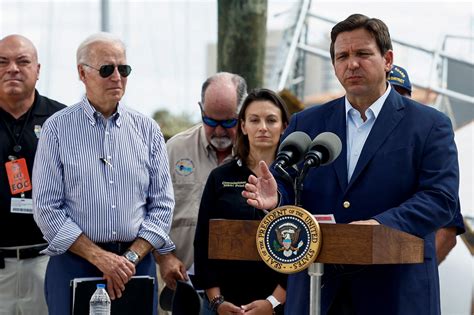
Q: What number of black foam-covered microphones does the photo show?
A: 2